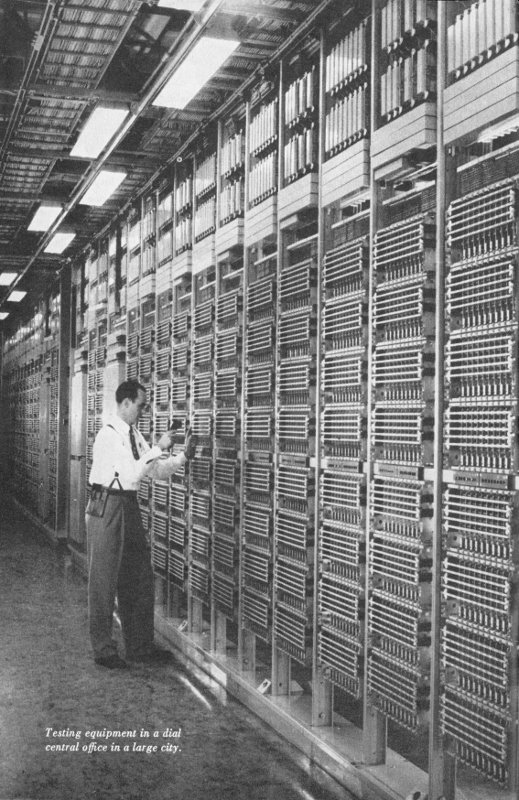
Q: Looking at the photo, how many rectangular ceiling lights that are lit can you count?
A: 9